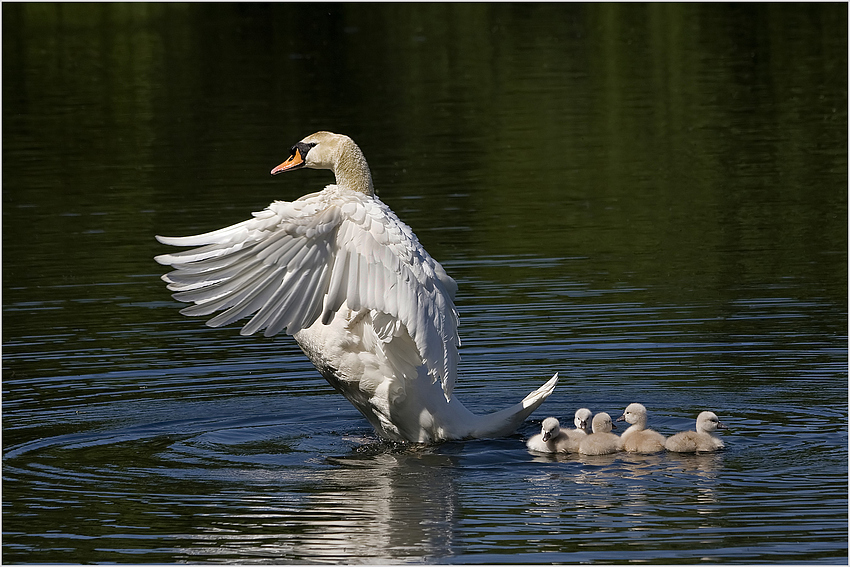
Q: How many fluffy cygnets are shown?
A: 5